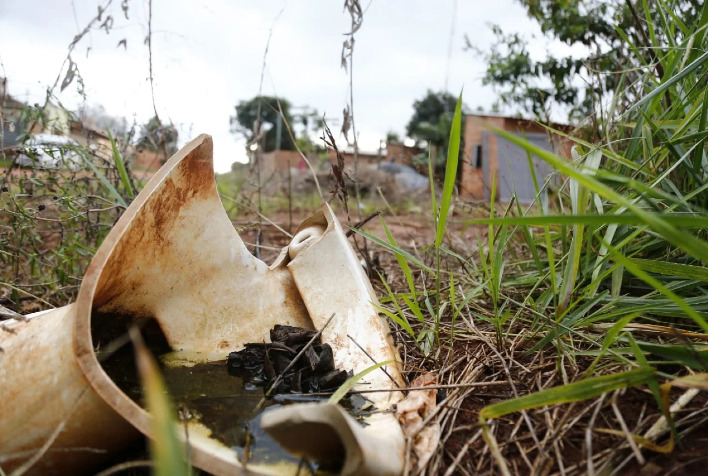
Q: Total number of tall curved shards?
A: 1